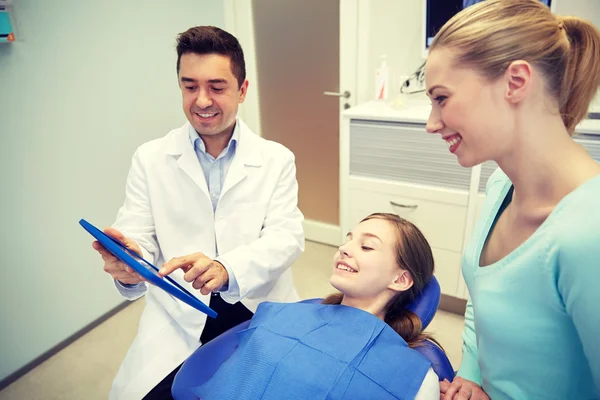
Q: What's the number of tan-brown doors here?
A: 1